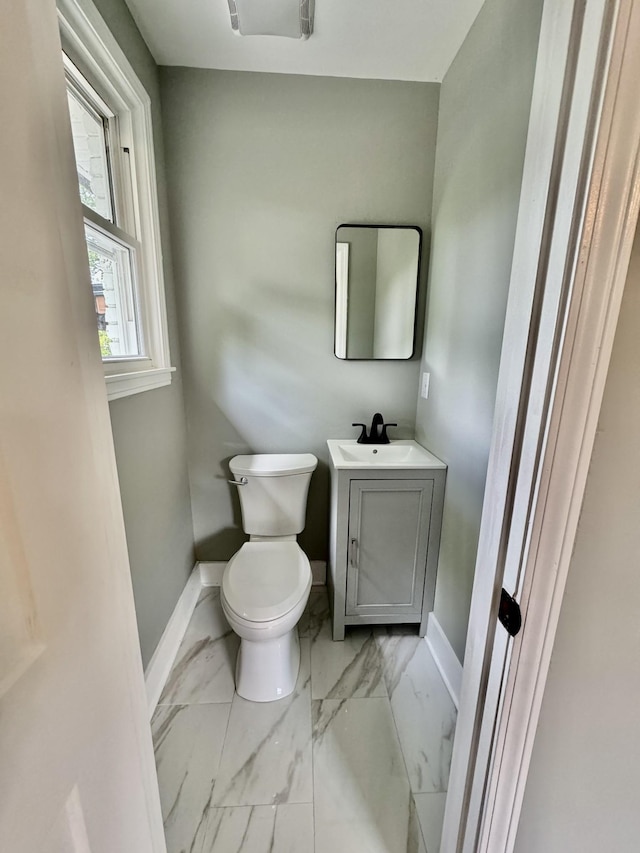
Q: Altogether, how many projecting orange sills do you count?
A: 0